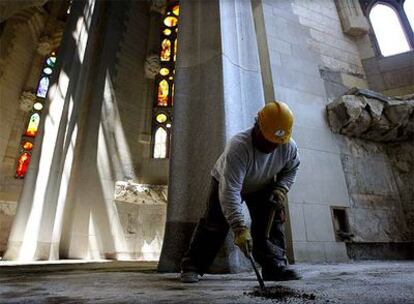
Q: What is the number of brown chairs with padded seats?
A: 0